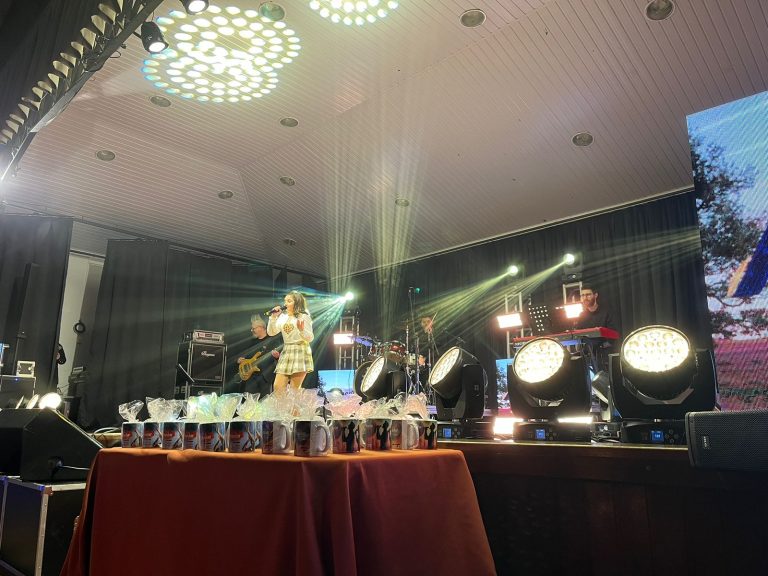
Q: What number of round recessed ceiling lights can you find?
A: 11